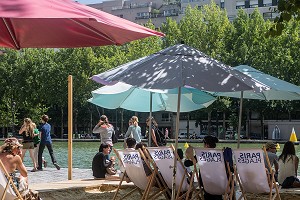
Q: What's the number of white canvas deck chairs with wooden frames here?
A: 5